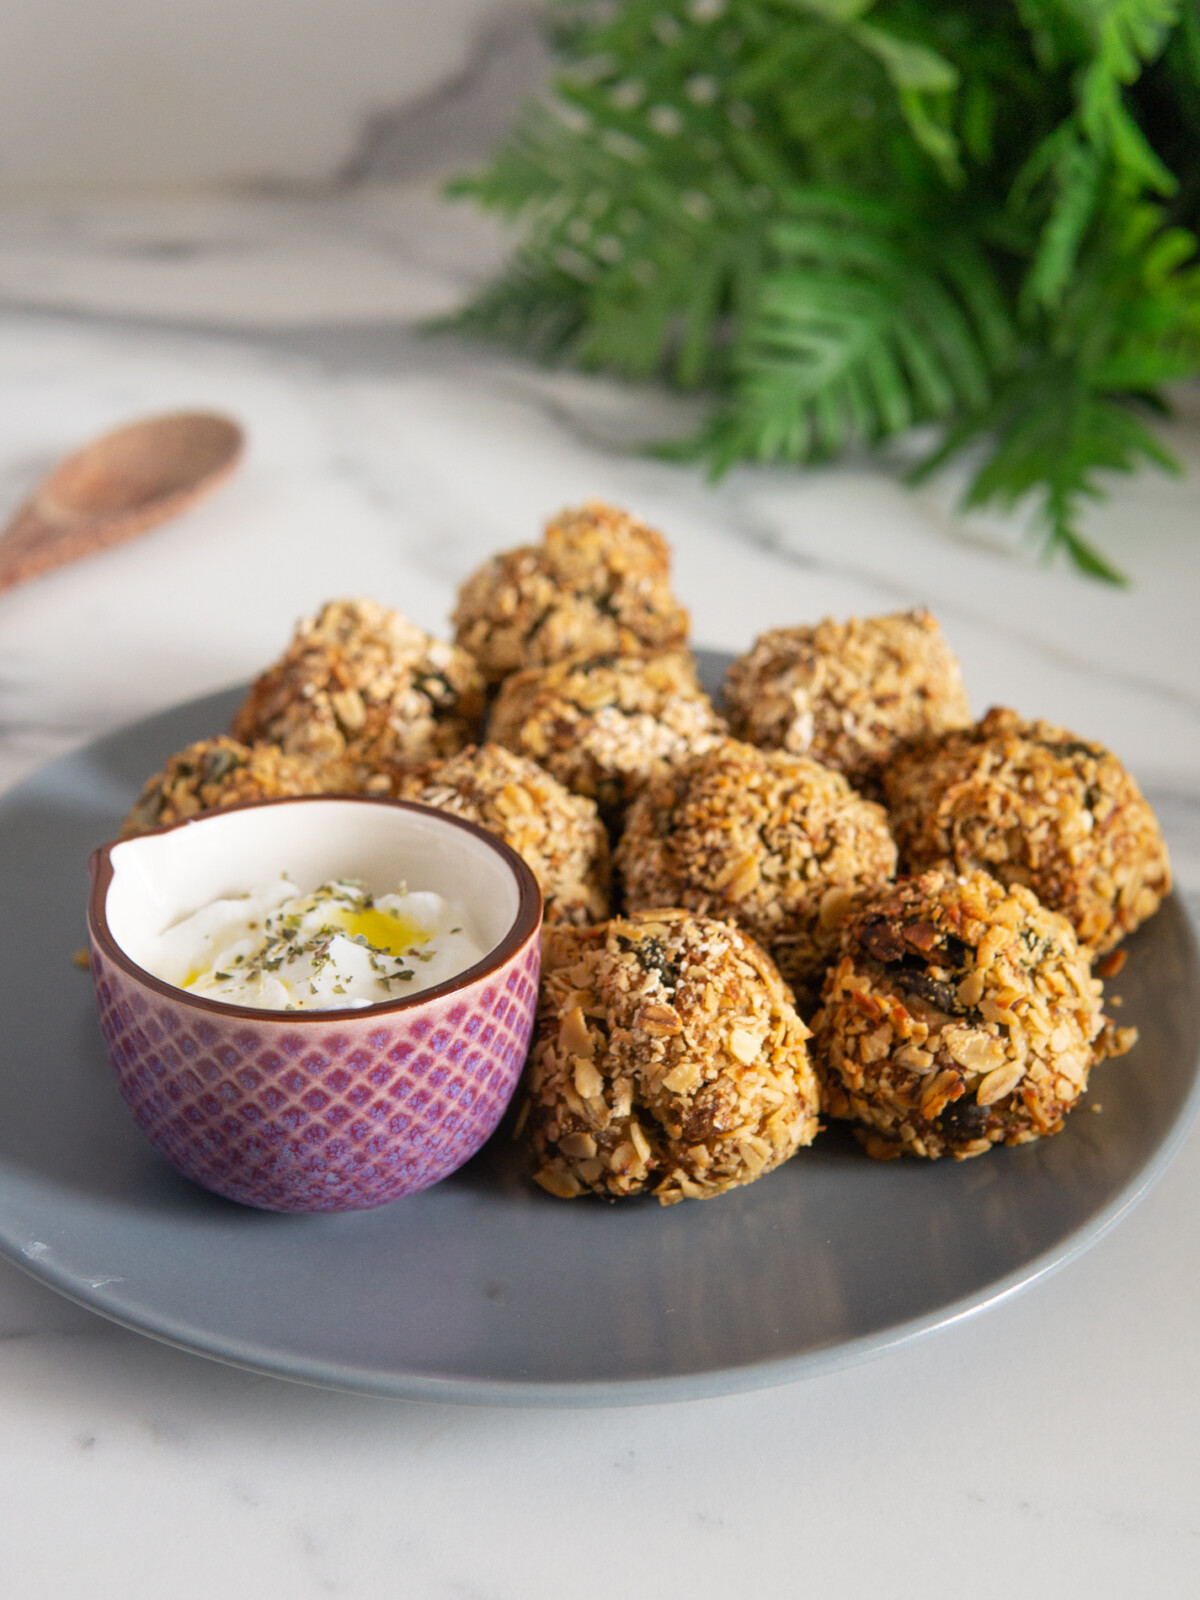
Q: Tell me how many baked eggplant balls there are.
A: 10